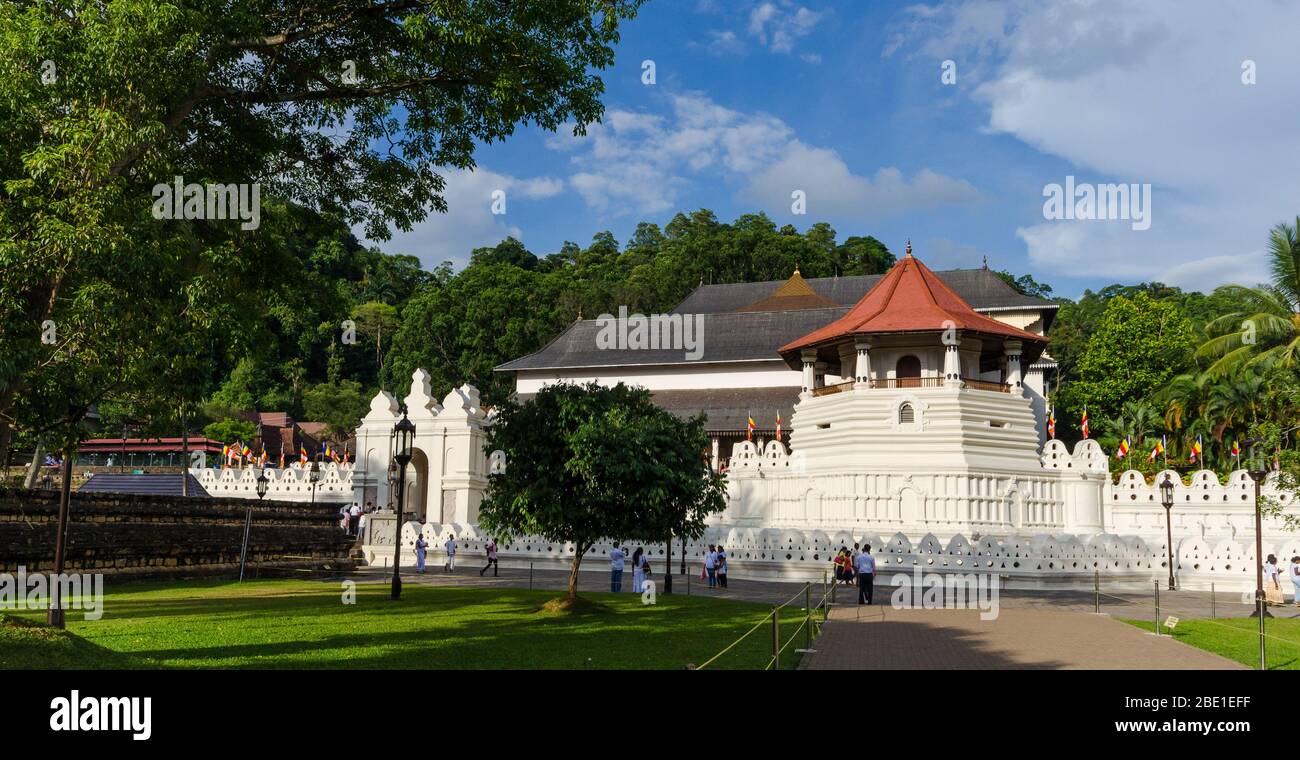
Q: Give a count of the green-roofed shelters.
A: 0